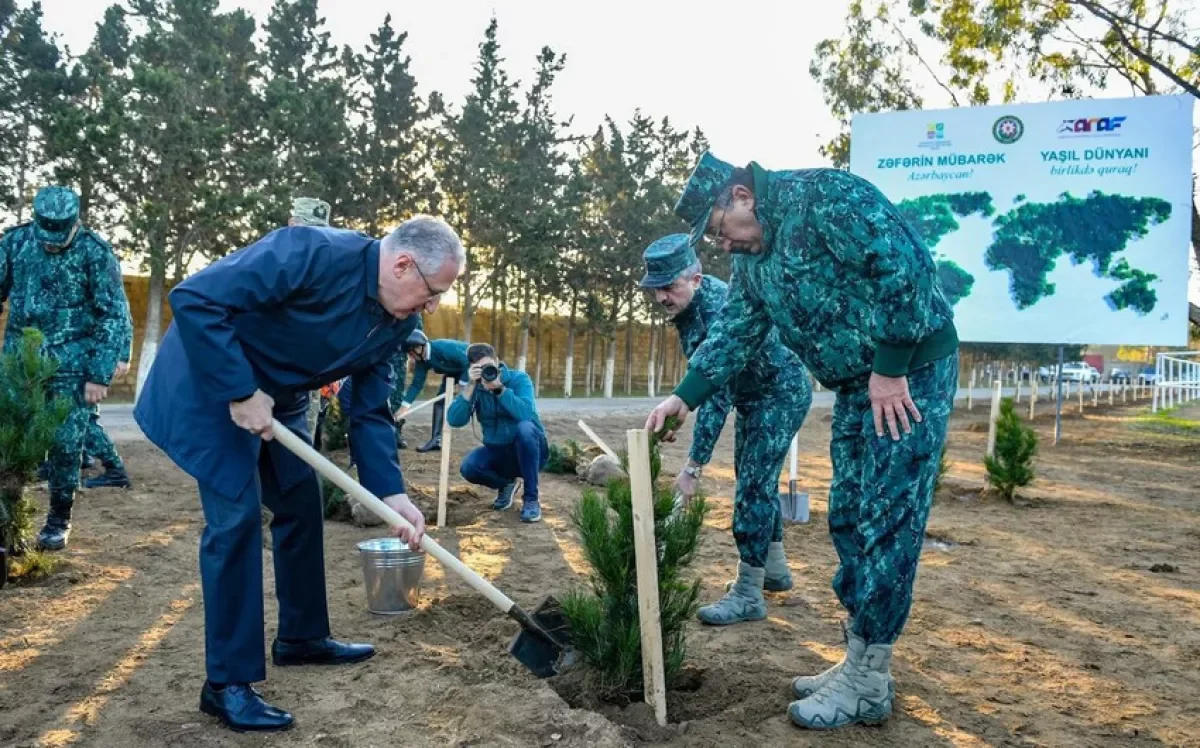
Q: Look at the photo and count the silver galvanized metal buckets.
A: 1